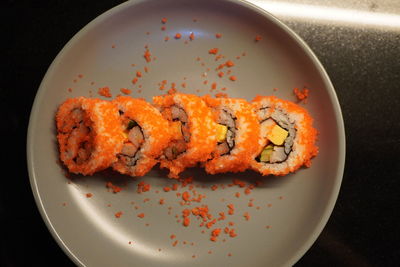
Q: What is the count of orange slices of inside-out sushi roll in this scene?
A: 5